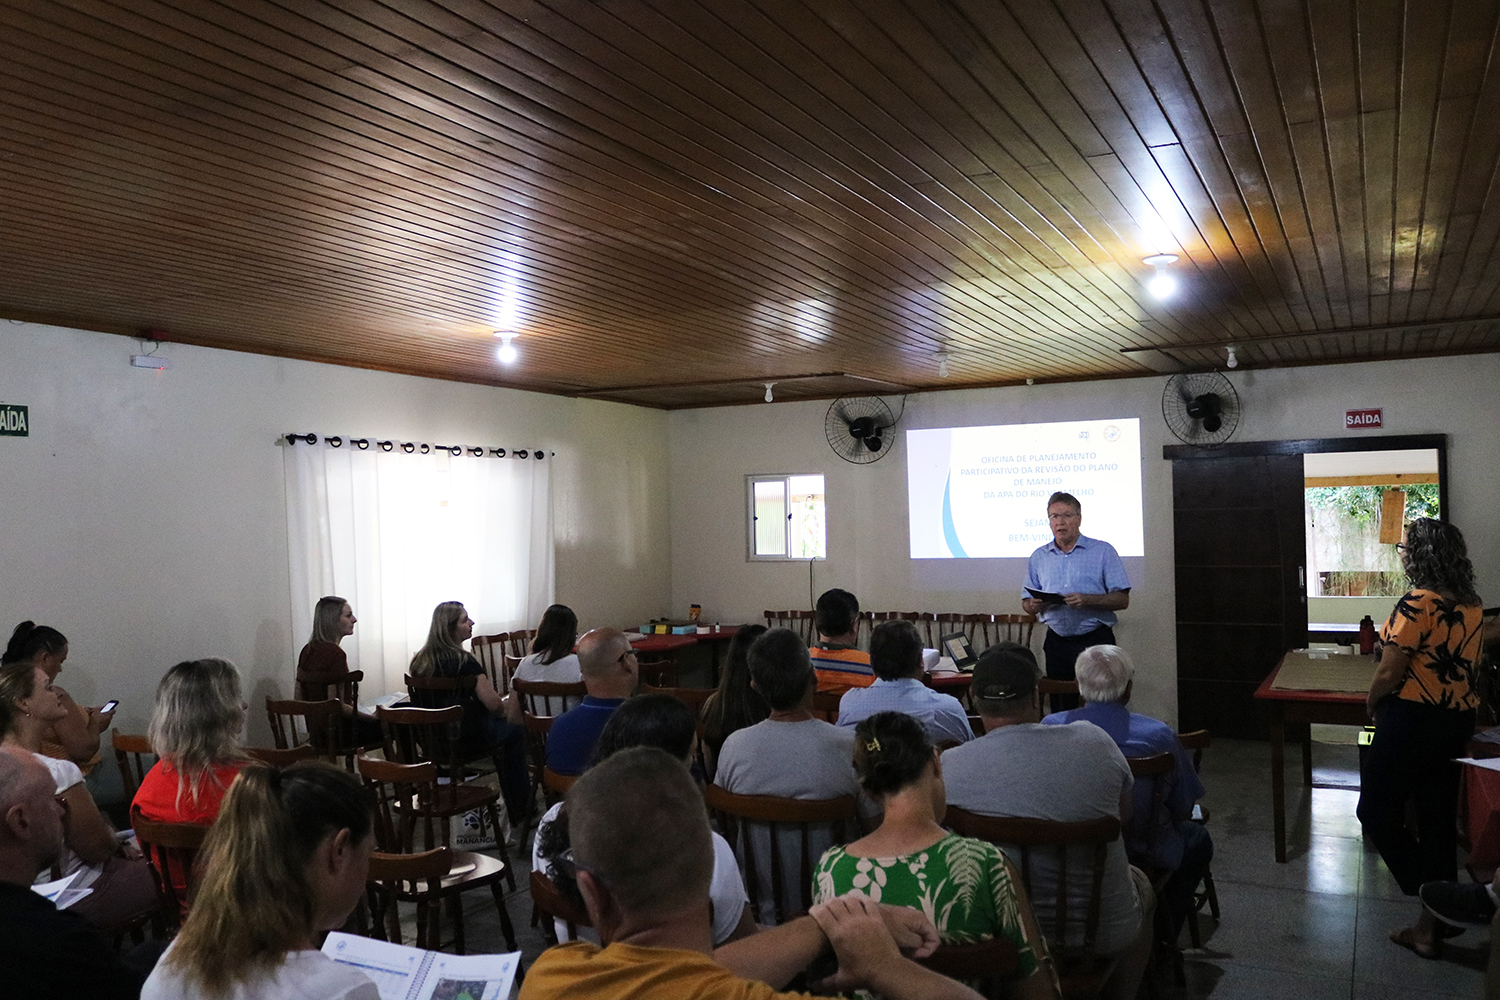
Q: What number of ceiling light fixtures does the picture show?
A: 5